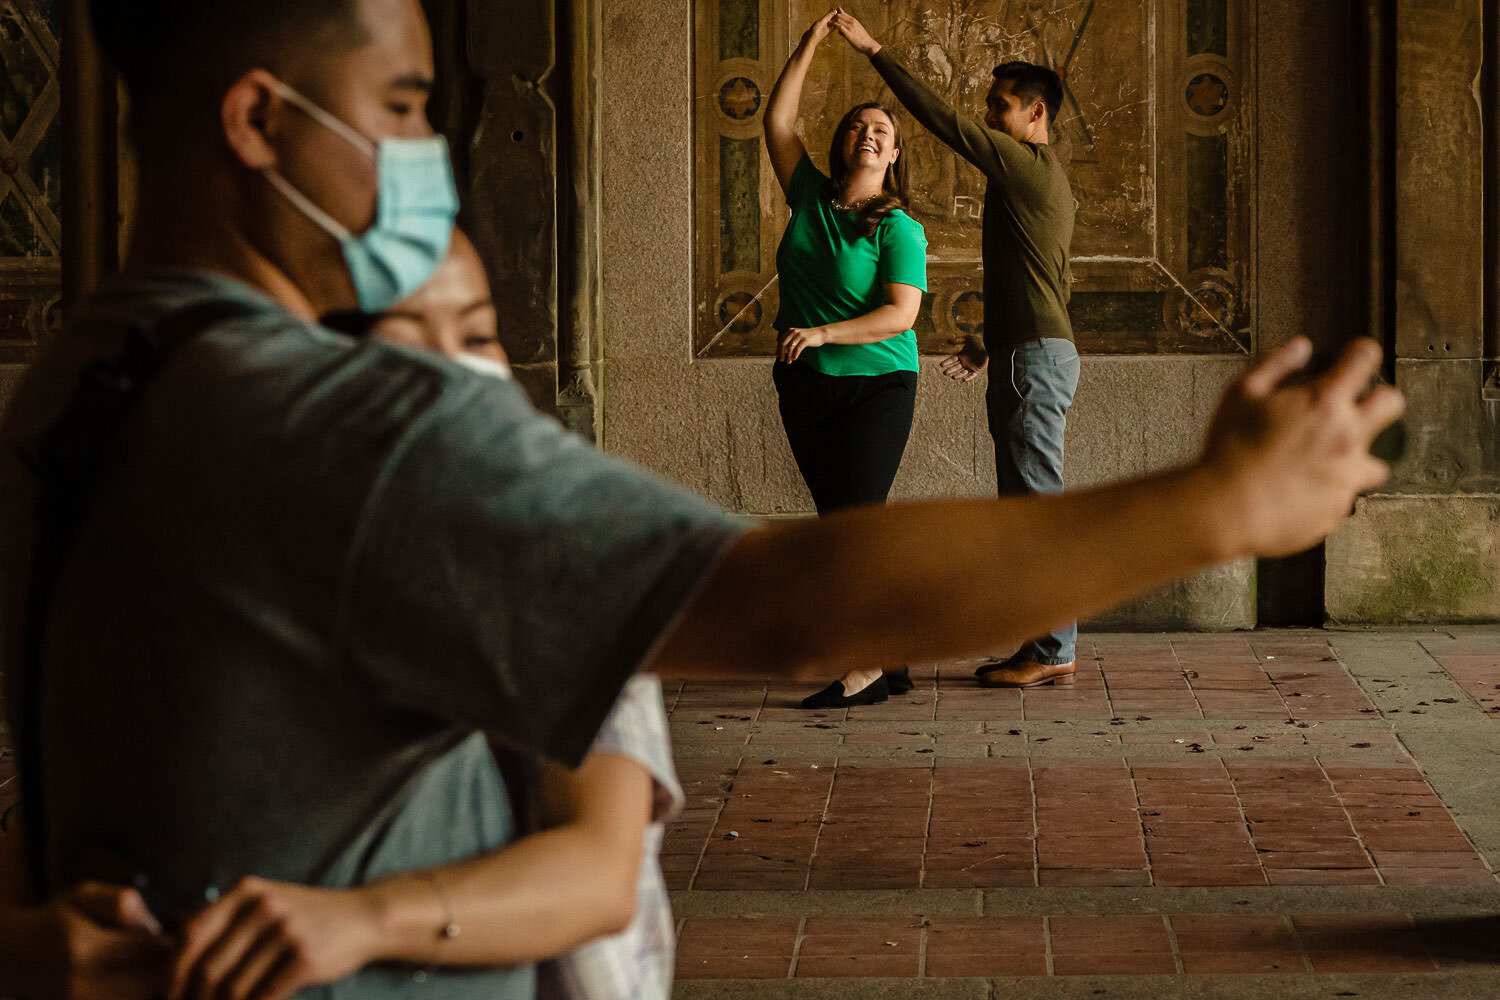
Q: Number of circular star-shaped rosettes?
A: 5